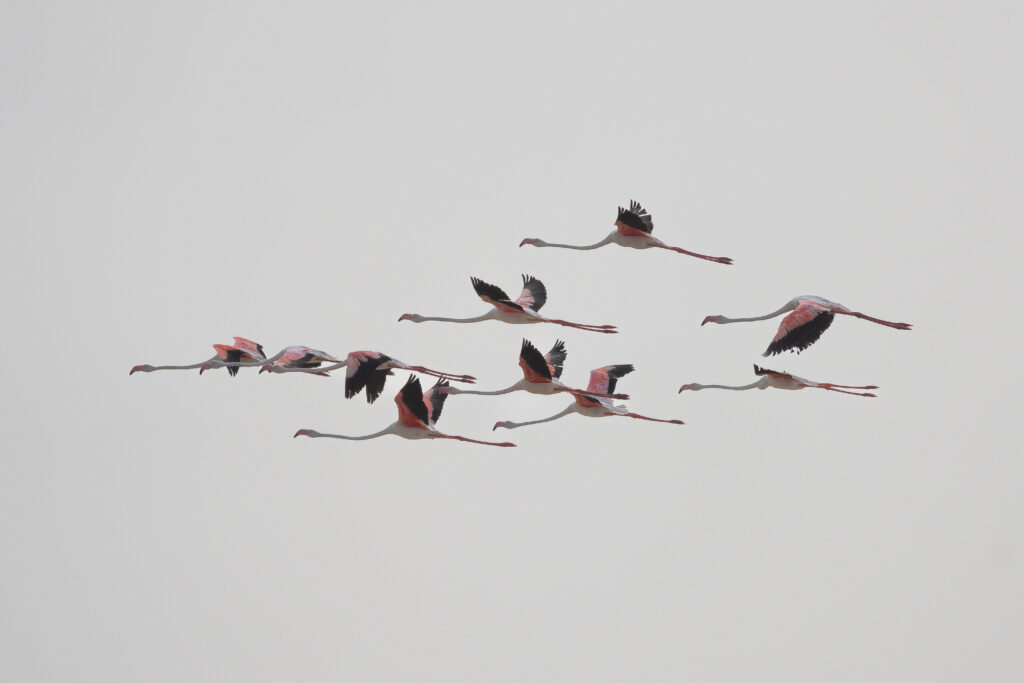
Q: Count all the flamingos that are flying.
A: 10